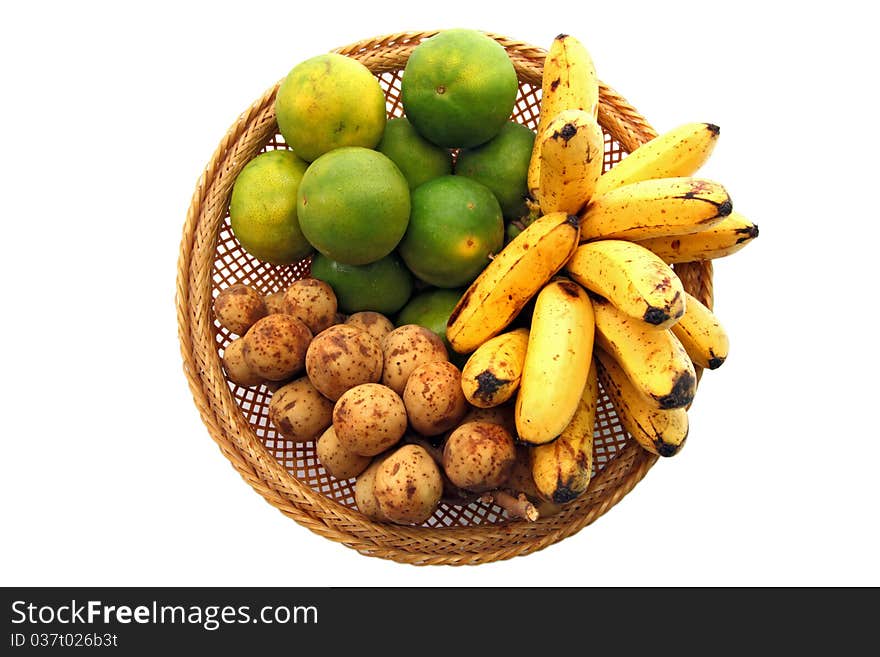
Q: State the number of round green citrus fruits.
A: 9